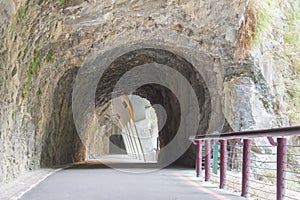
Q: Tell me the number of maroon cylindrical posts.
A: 5